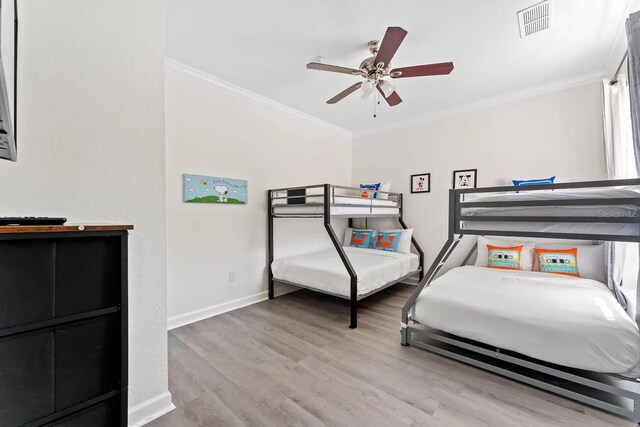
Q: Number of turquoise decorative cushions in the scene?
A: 2